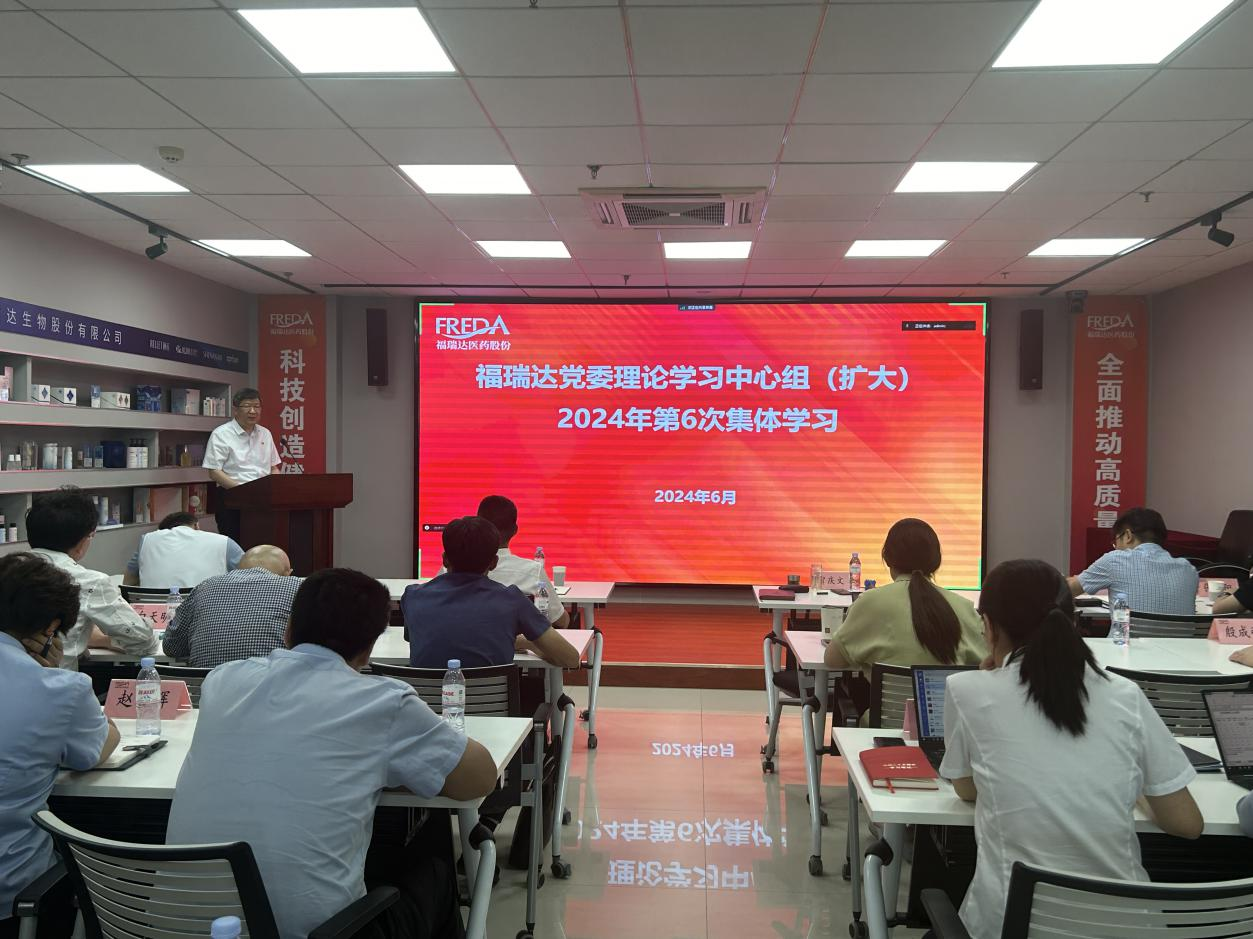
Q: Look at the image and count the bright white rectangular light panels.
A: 10